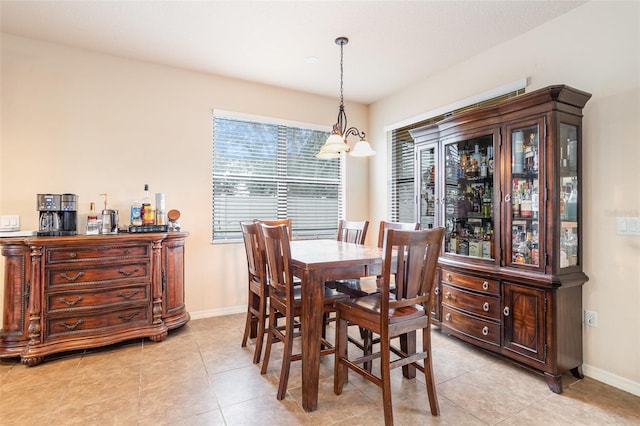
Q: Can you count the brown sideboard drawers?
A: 4